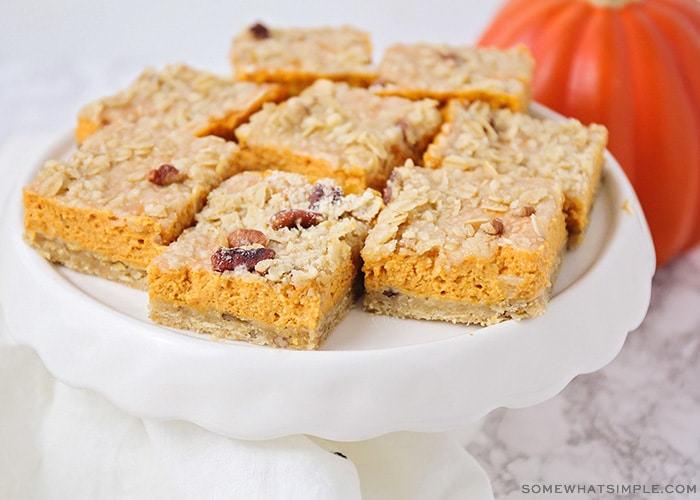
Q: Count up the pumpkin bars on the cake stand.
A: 8